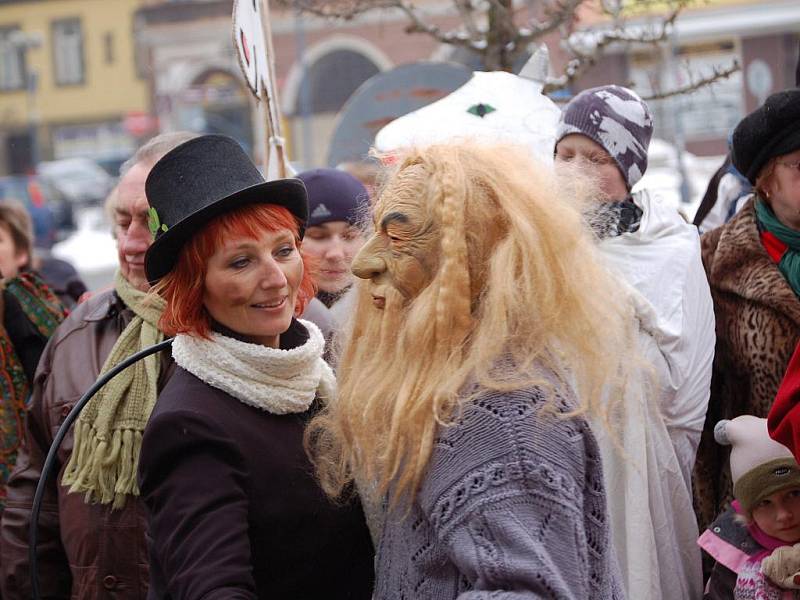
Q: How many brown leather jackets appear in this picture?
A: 1